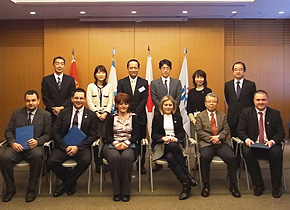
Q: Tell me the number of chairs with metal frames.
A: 6